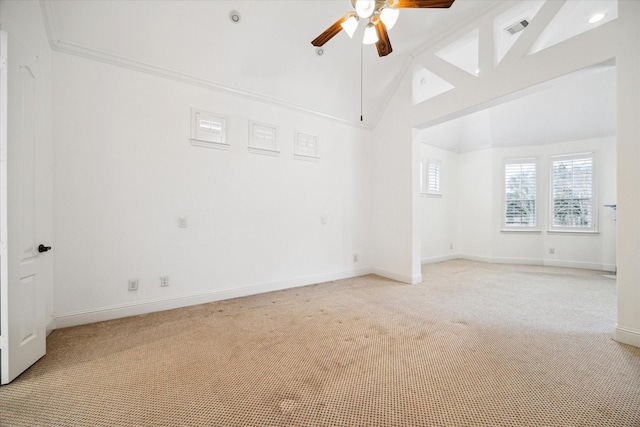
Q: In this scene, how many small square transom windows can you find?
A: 3